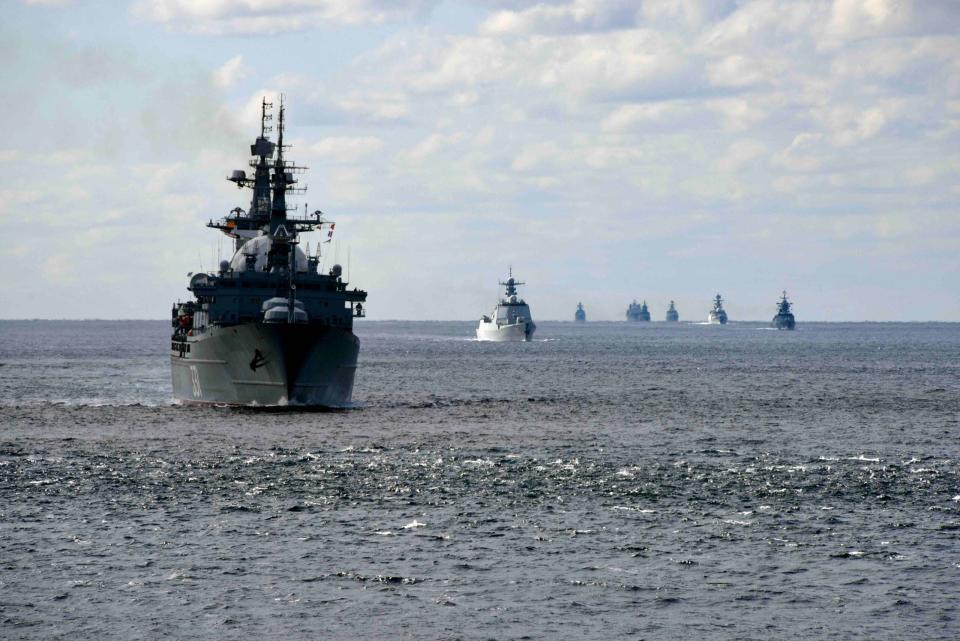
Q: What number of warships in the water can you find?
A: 8